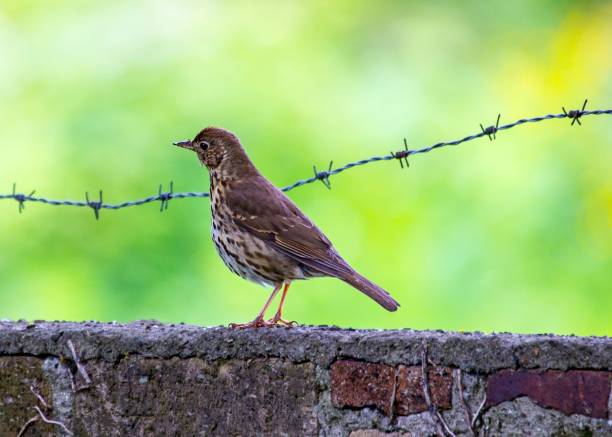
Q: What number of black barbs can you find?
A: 7